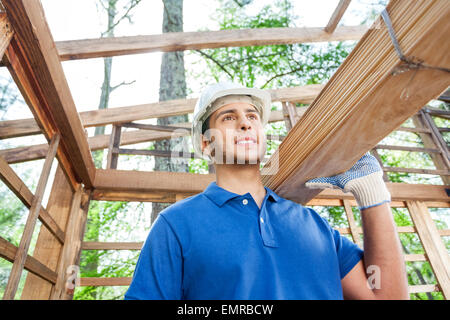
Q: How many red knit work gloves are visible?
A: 0